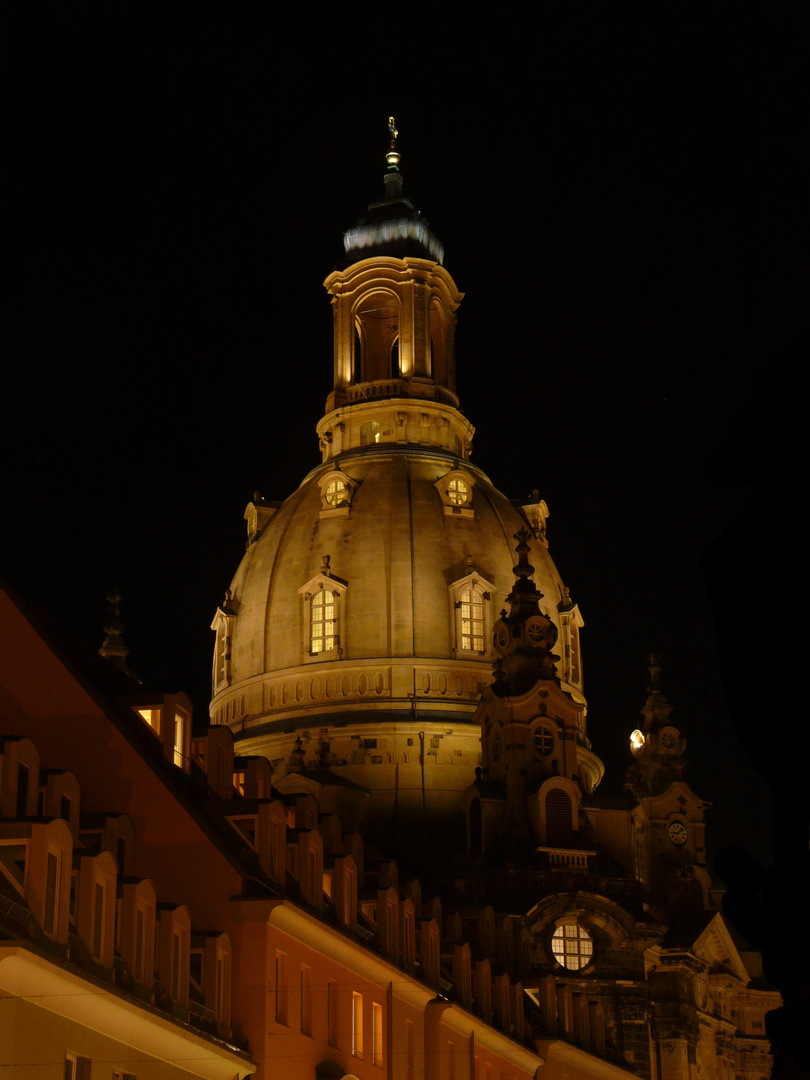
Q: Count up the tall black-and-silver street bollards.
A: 0